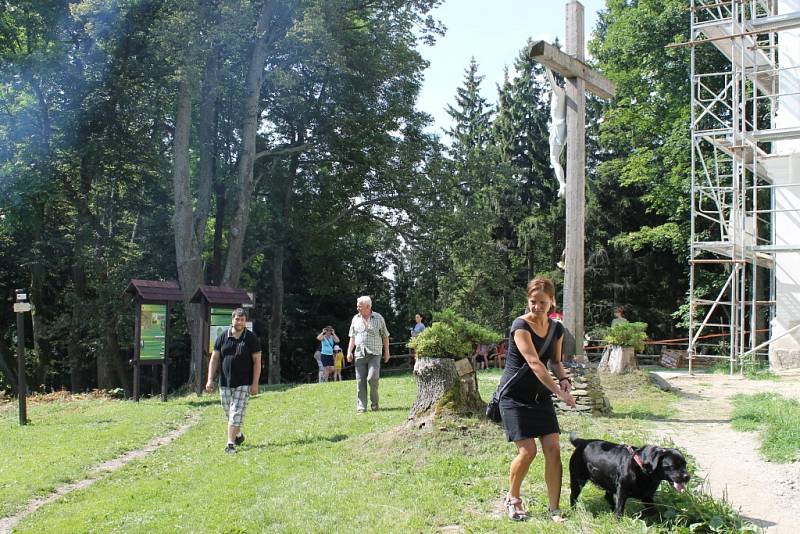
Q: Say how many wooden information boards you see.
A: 2